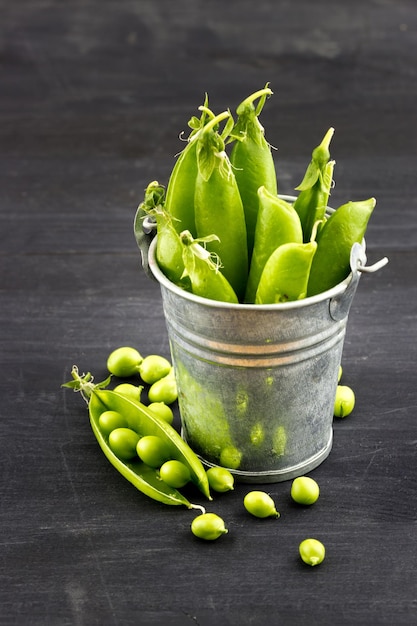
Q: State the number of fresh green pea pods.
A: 10